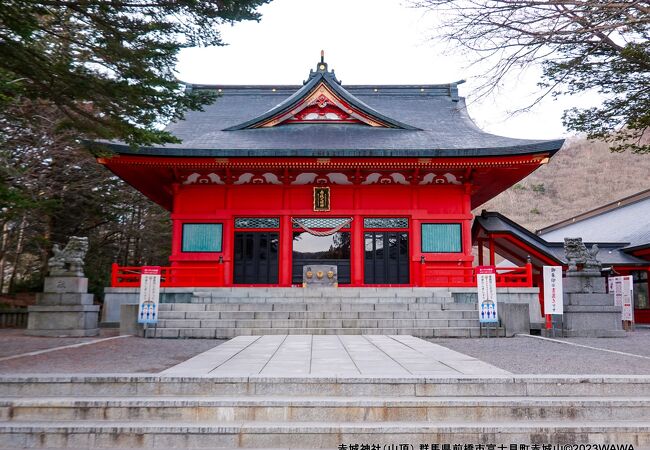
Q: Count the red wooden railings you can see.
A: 2